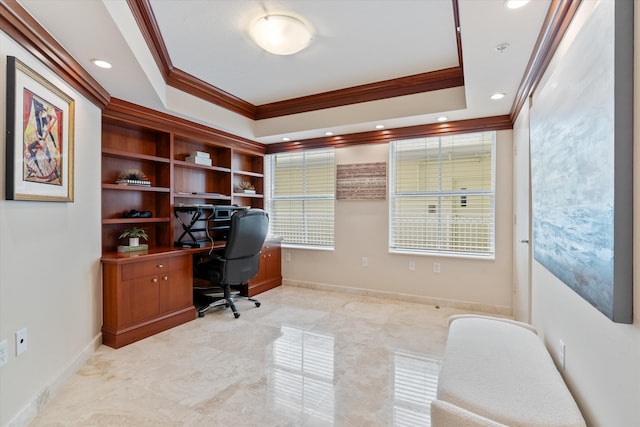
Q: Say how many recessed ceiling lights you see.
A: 7